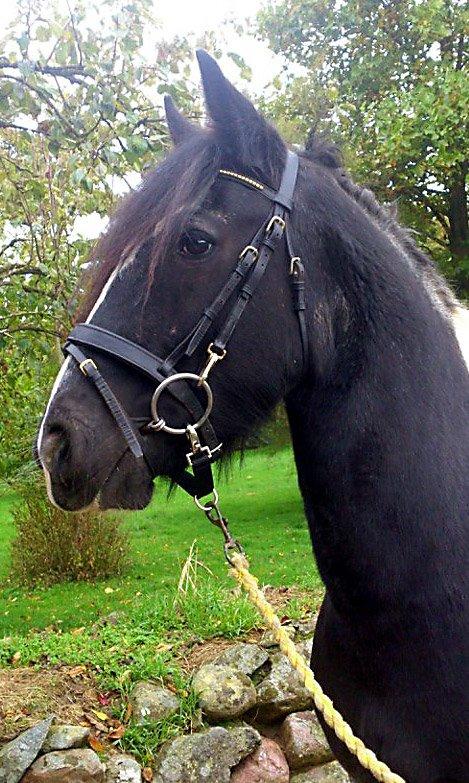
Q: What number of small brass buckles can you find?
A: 4